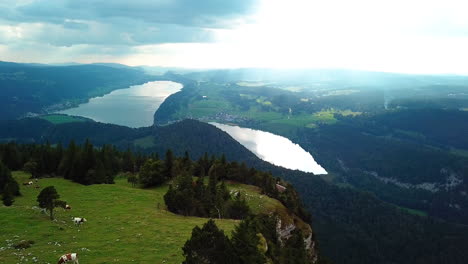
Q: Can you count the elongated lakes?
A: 2